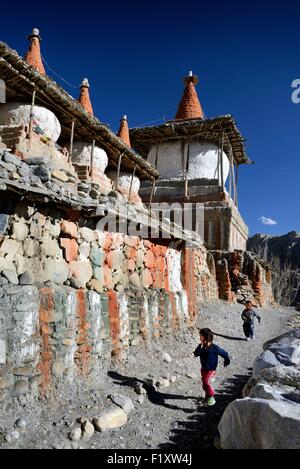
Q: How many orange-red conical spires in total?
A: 4